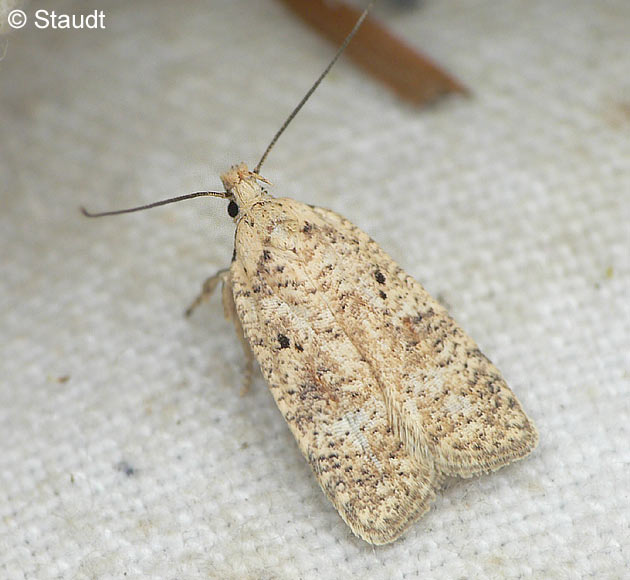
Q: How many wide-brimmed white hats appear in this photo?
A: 0